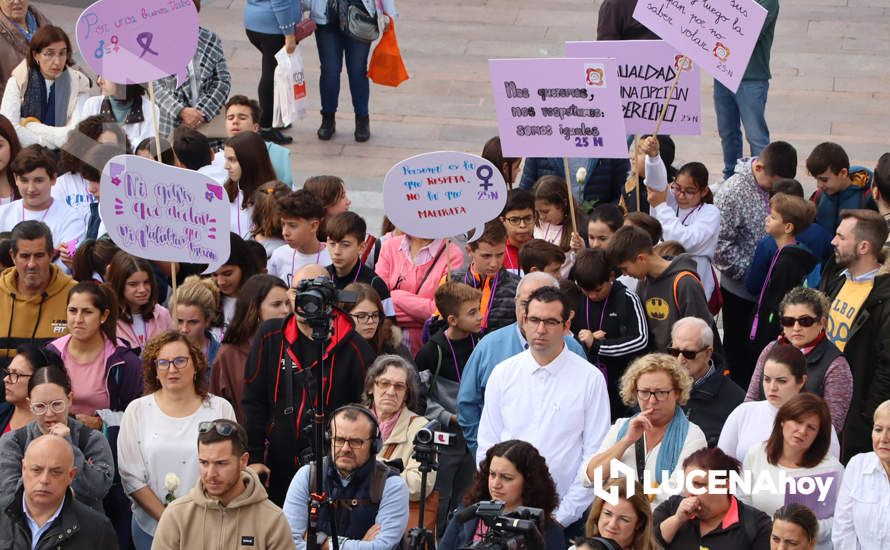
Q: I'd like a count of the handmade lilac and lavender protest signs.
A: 6